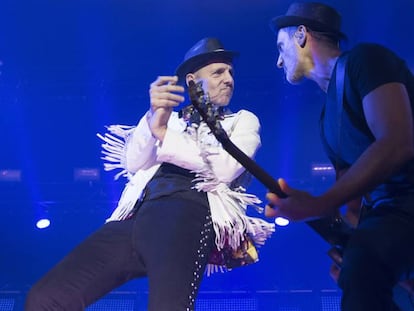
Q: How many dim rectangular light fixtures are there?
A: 3